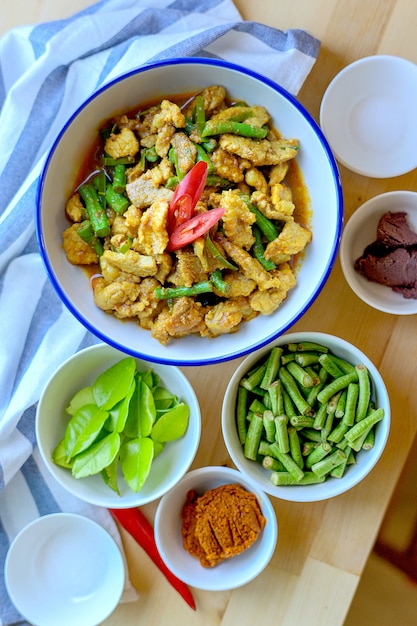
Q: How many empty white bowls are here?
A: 2